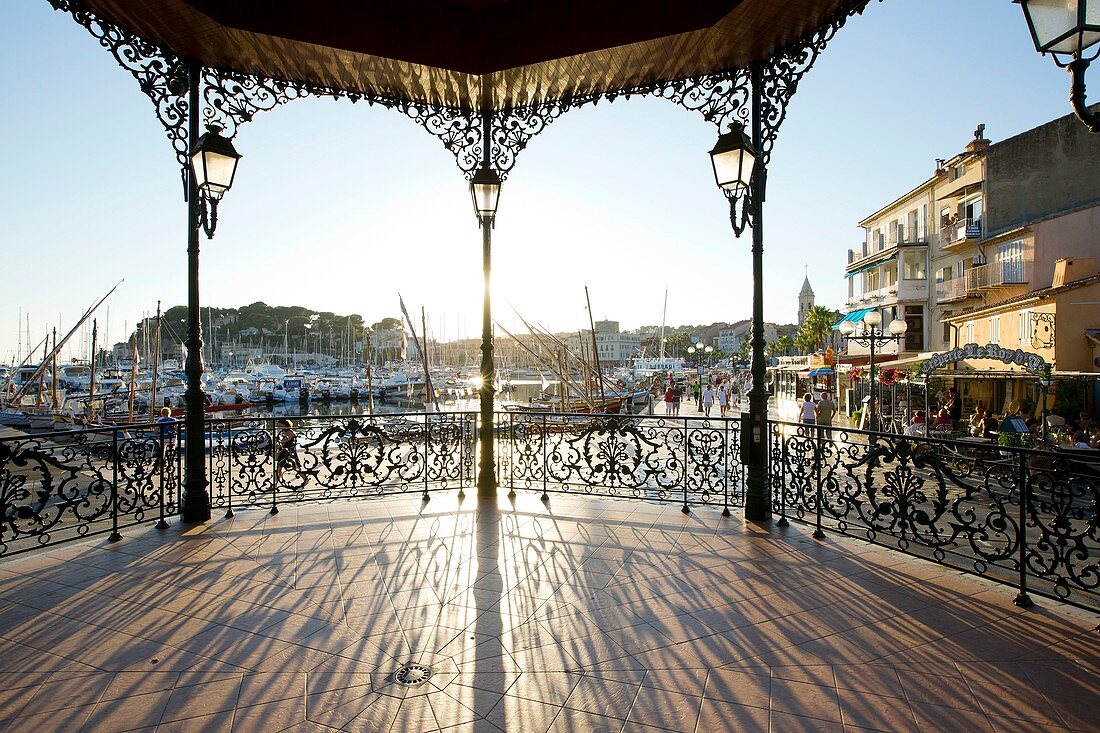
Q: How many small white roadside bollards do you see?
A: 0